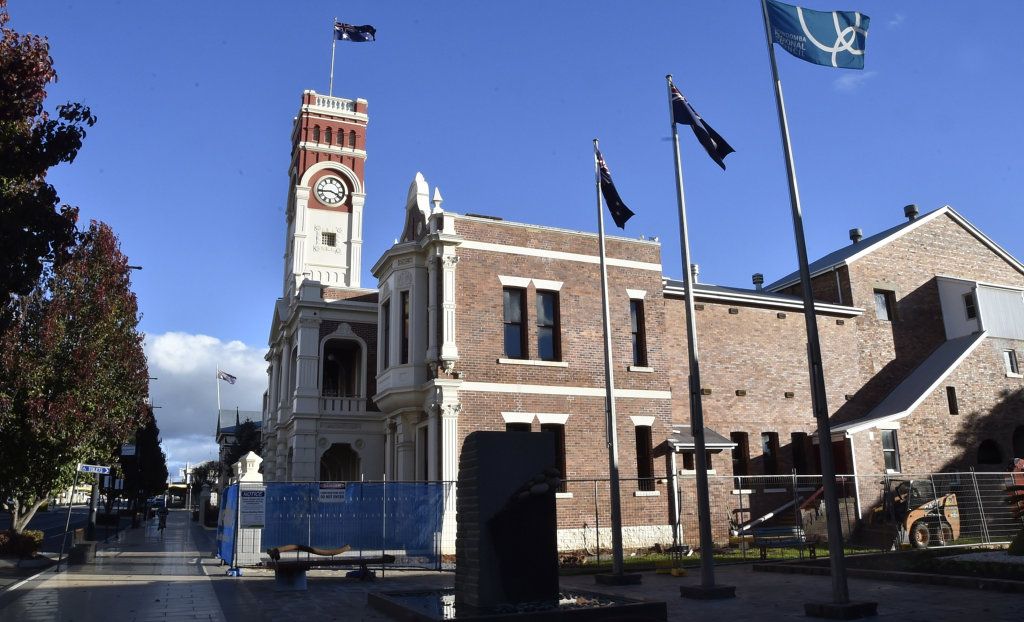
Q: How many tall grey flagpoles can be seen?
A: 3